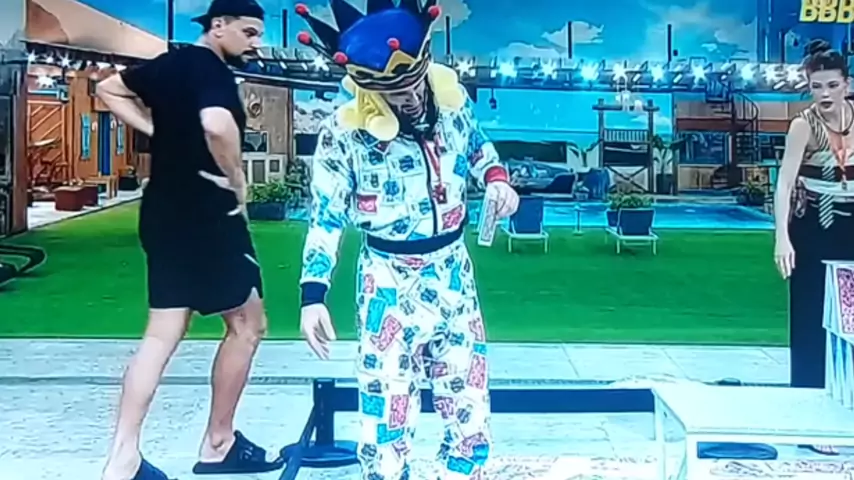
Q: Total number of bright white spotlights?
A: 15